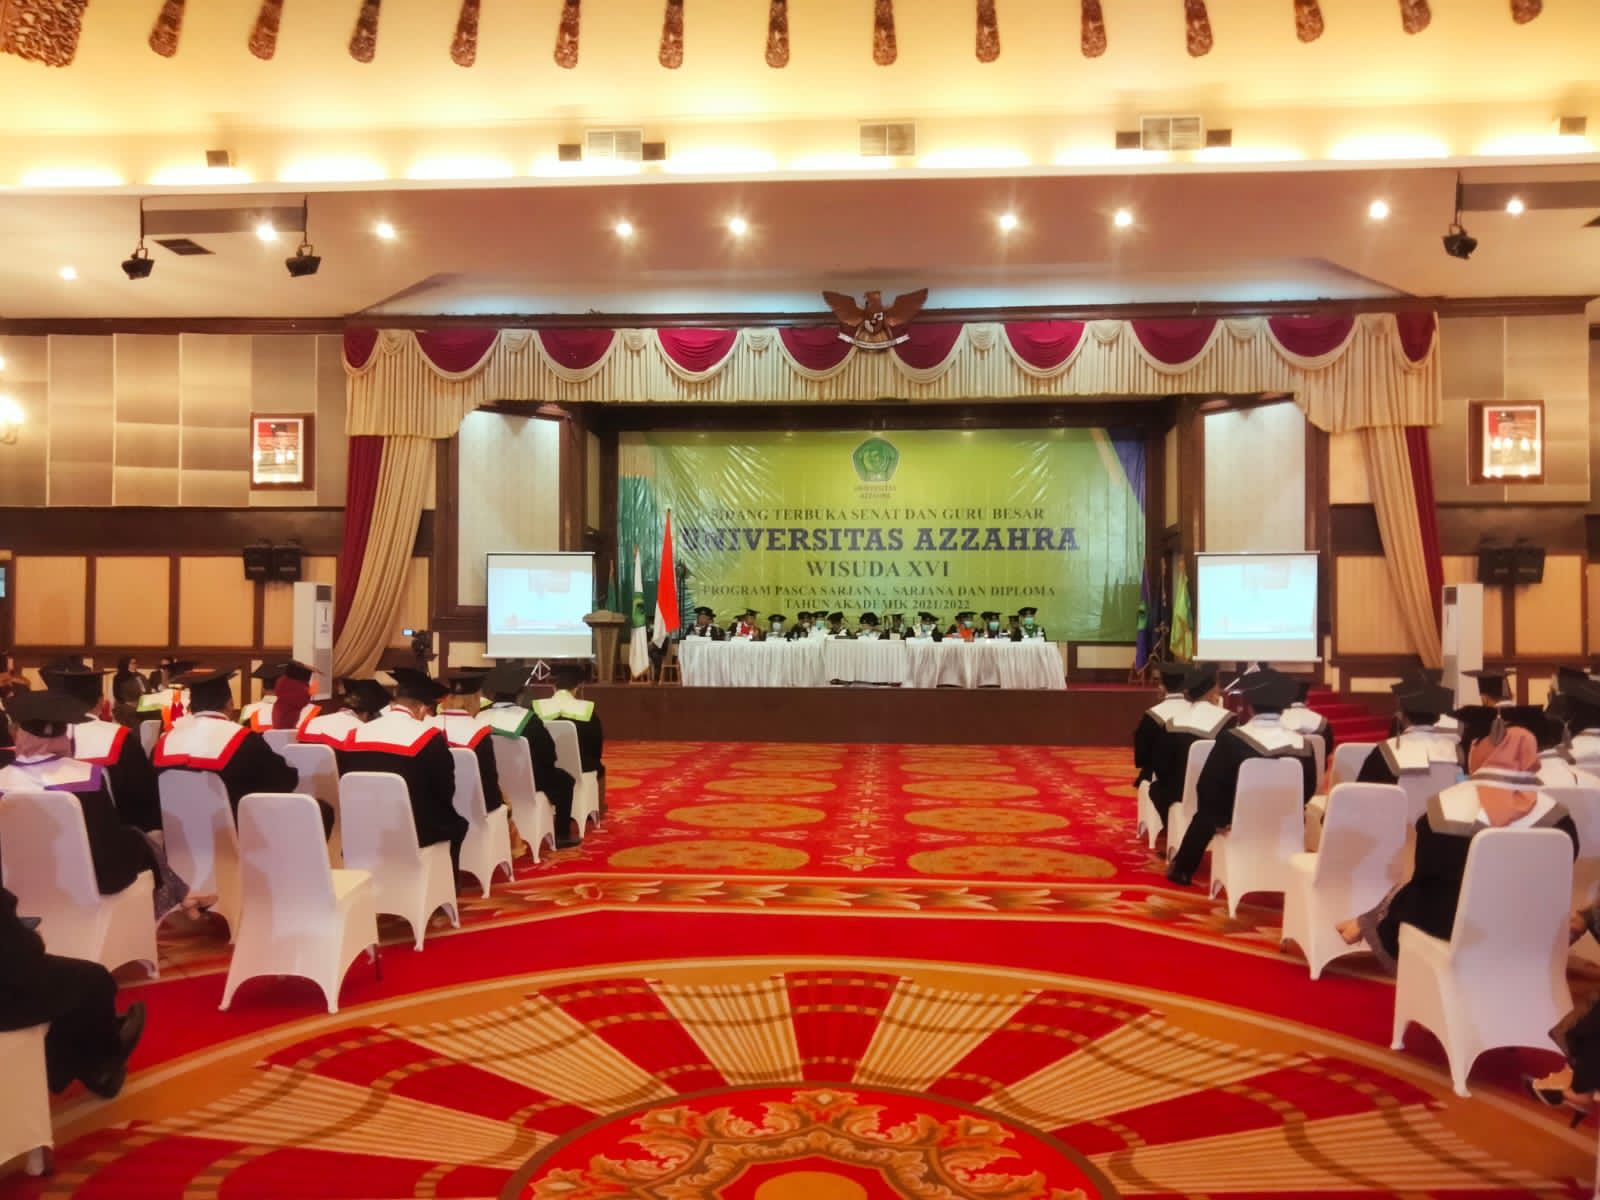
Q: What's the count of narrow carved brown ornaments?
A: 14